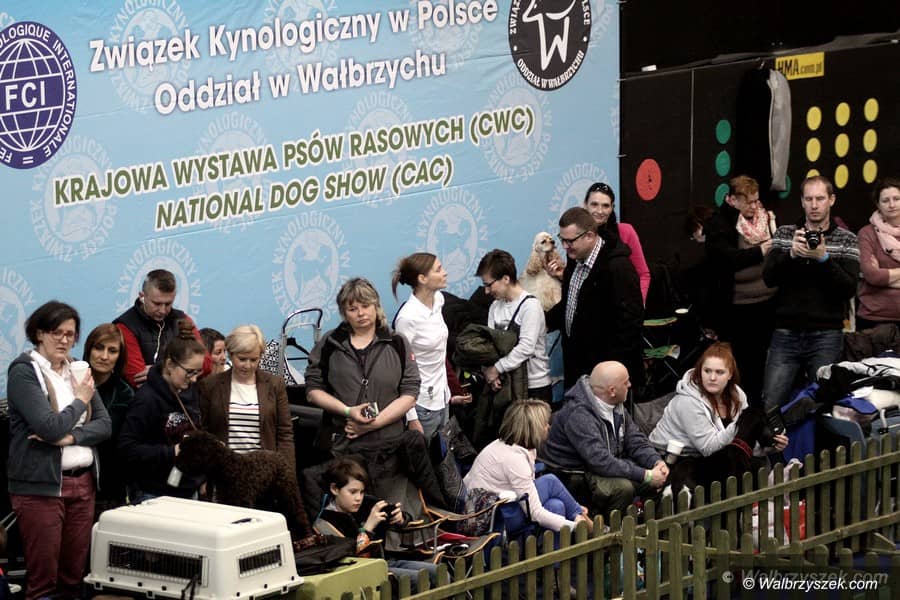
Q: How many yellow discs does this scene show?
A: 9